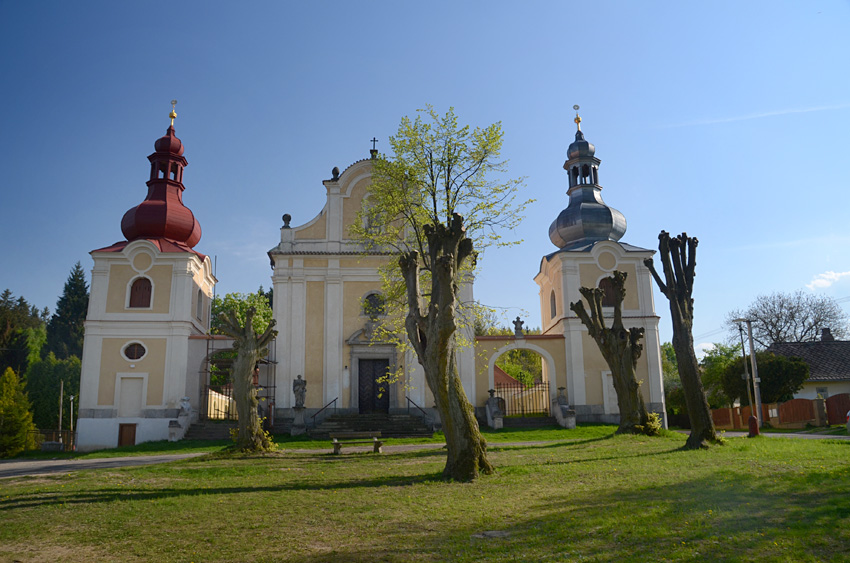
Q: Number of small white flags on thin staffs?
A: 0